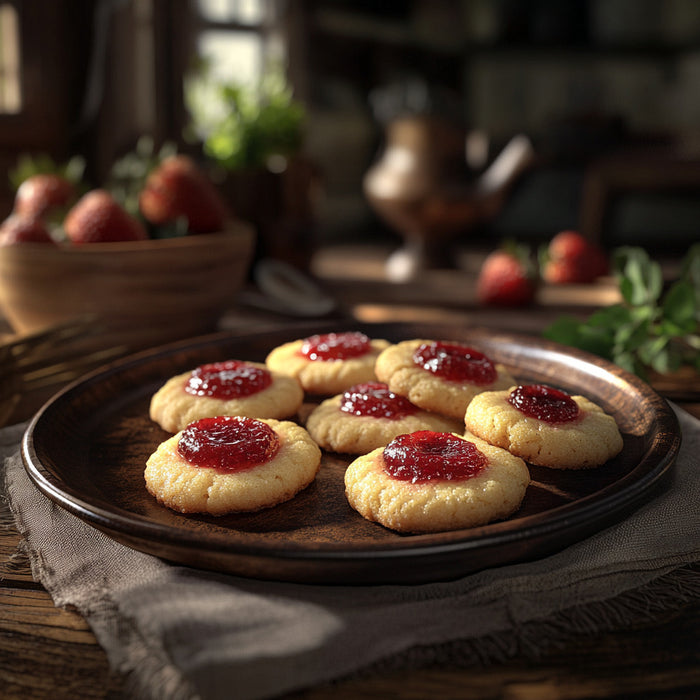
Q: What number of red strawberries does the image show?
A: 6